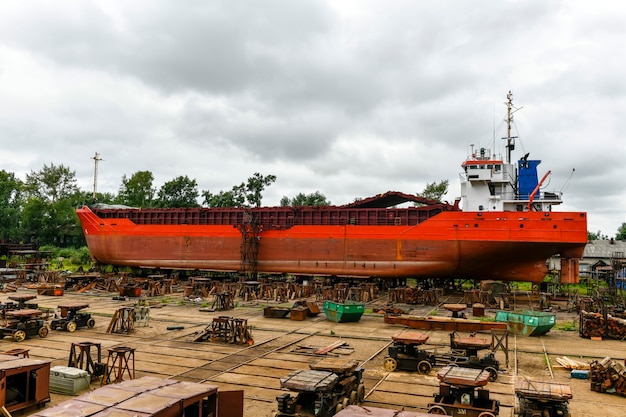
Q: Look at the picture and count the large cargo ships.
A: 1